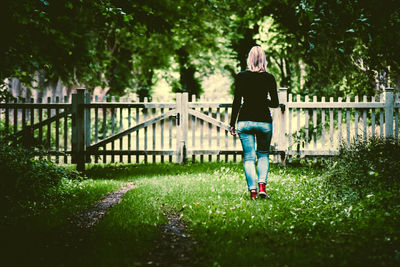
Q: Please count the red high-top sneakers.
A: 2